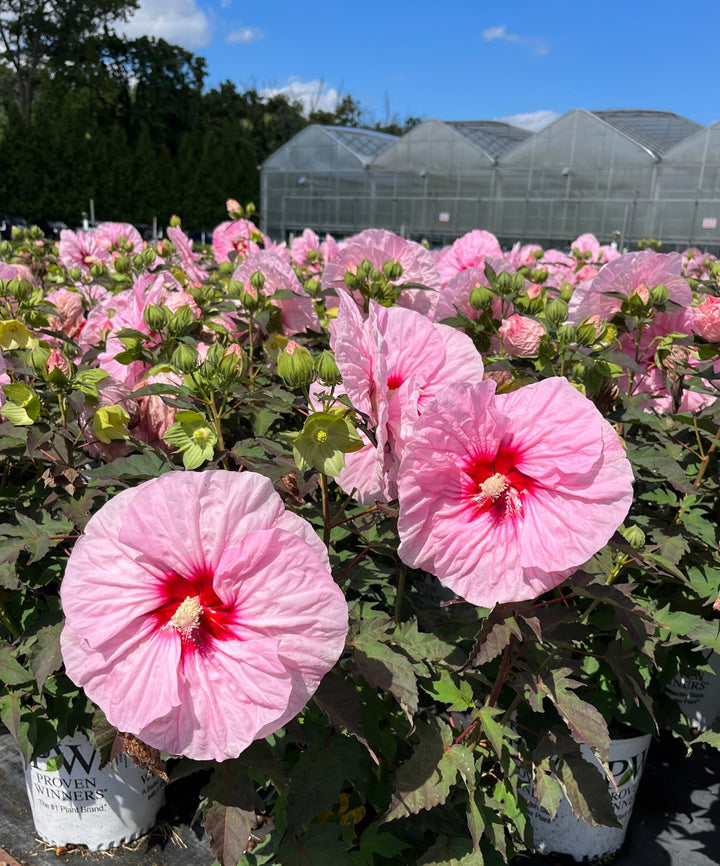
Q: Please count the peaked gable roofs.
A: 4